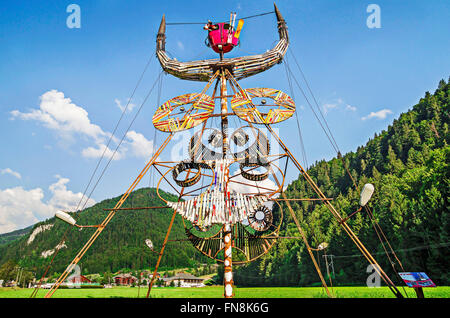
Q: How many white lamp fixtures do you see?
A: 4